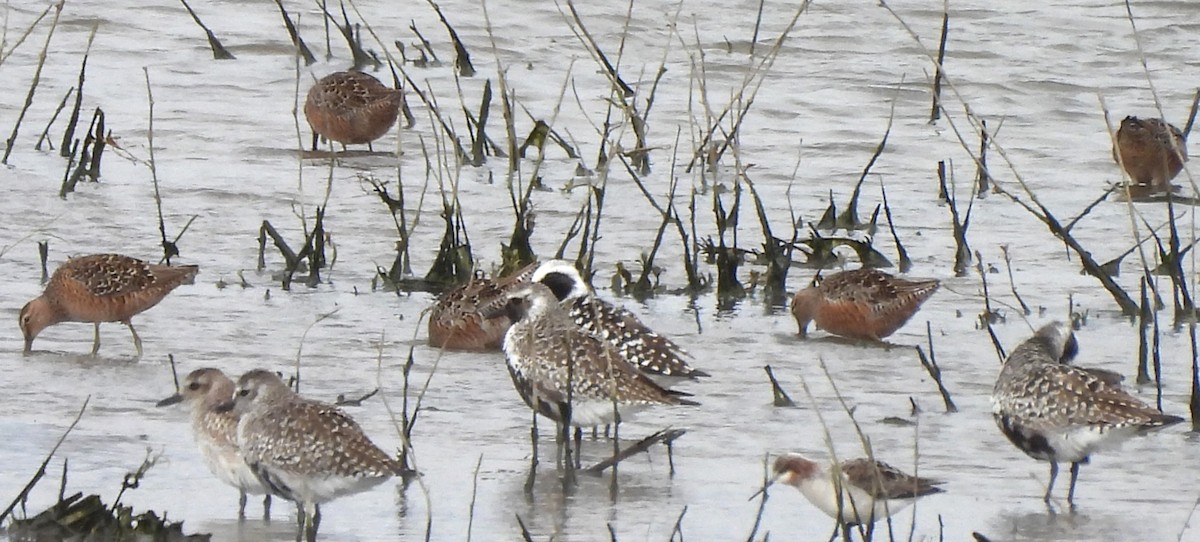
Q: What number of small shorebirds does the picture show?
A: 11